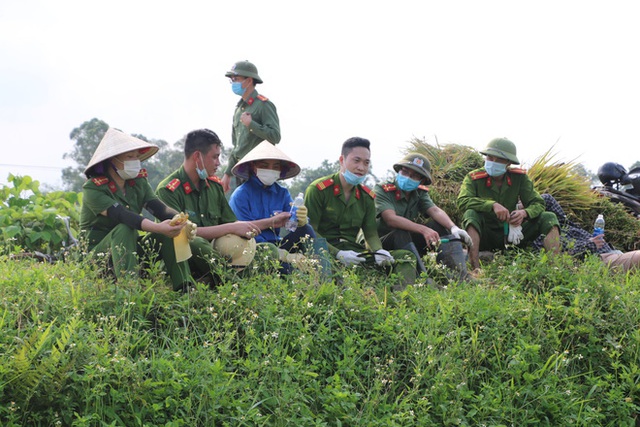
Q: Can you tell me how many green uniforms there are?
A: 6